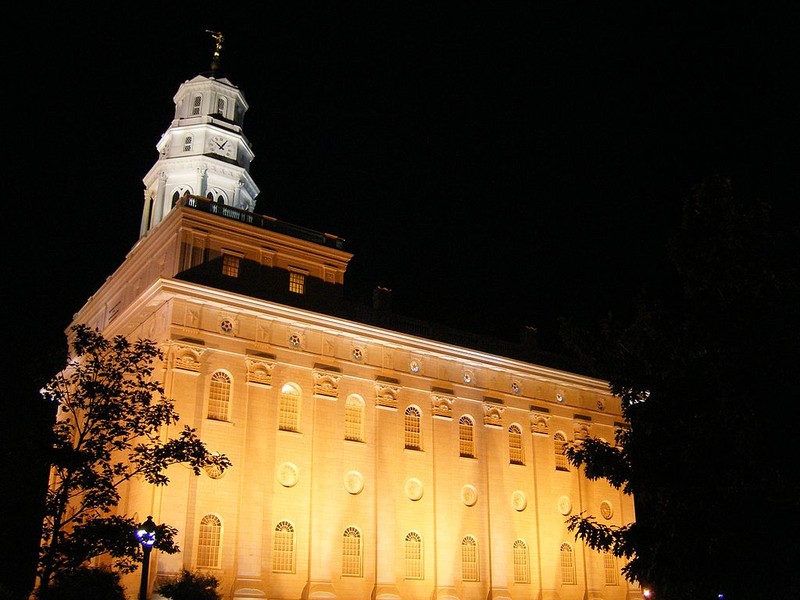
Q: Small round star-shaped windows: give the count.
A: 8